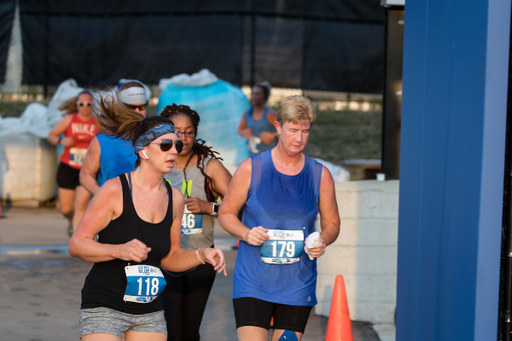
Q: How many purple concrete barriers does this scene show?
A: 0